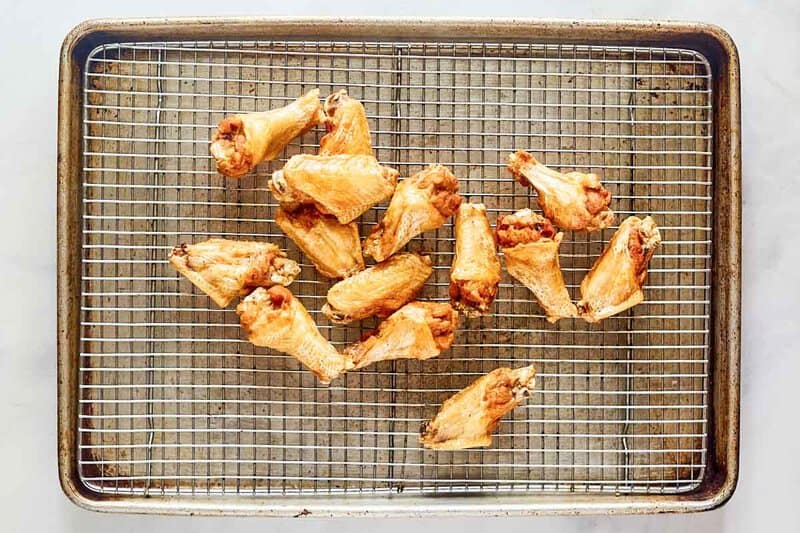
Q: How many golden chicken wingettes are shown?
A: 14